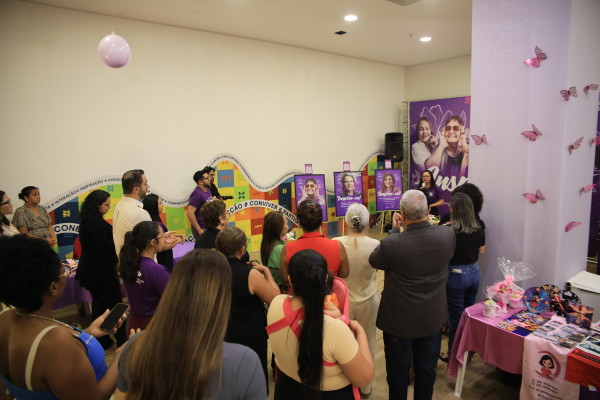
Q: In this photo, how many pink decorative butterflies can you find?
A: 10